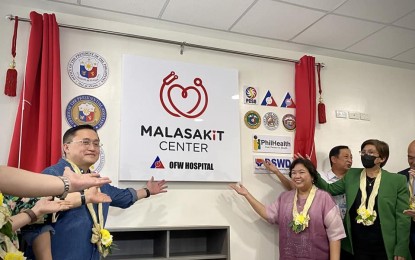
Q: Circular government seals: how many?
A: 5